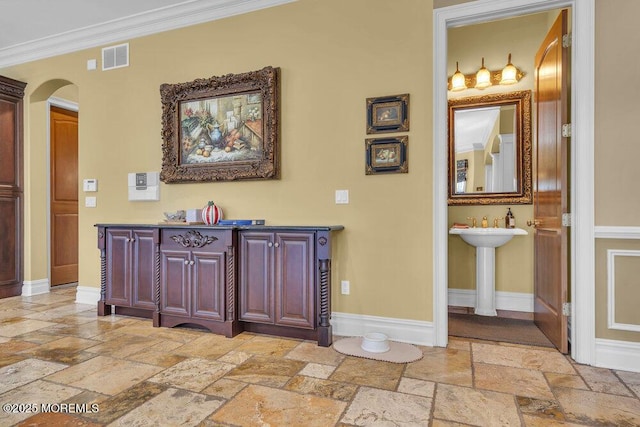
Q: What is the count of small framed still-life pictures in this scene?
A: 2